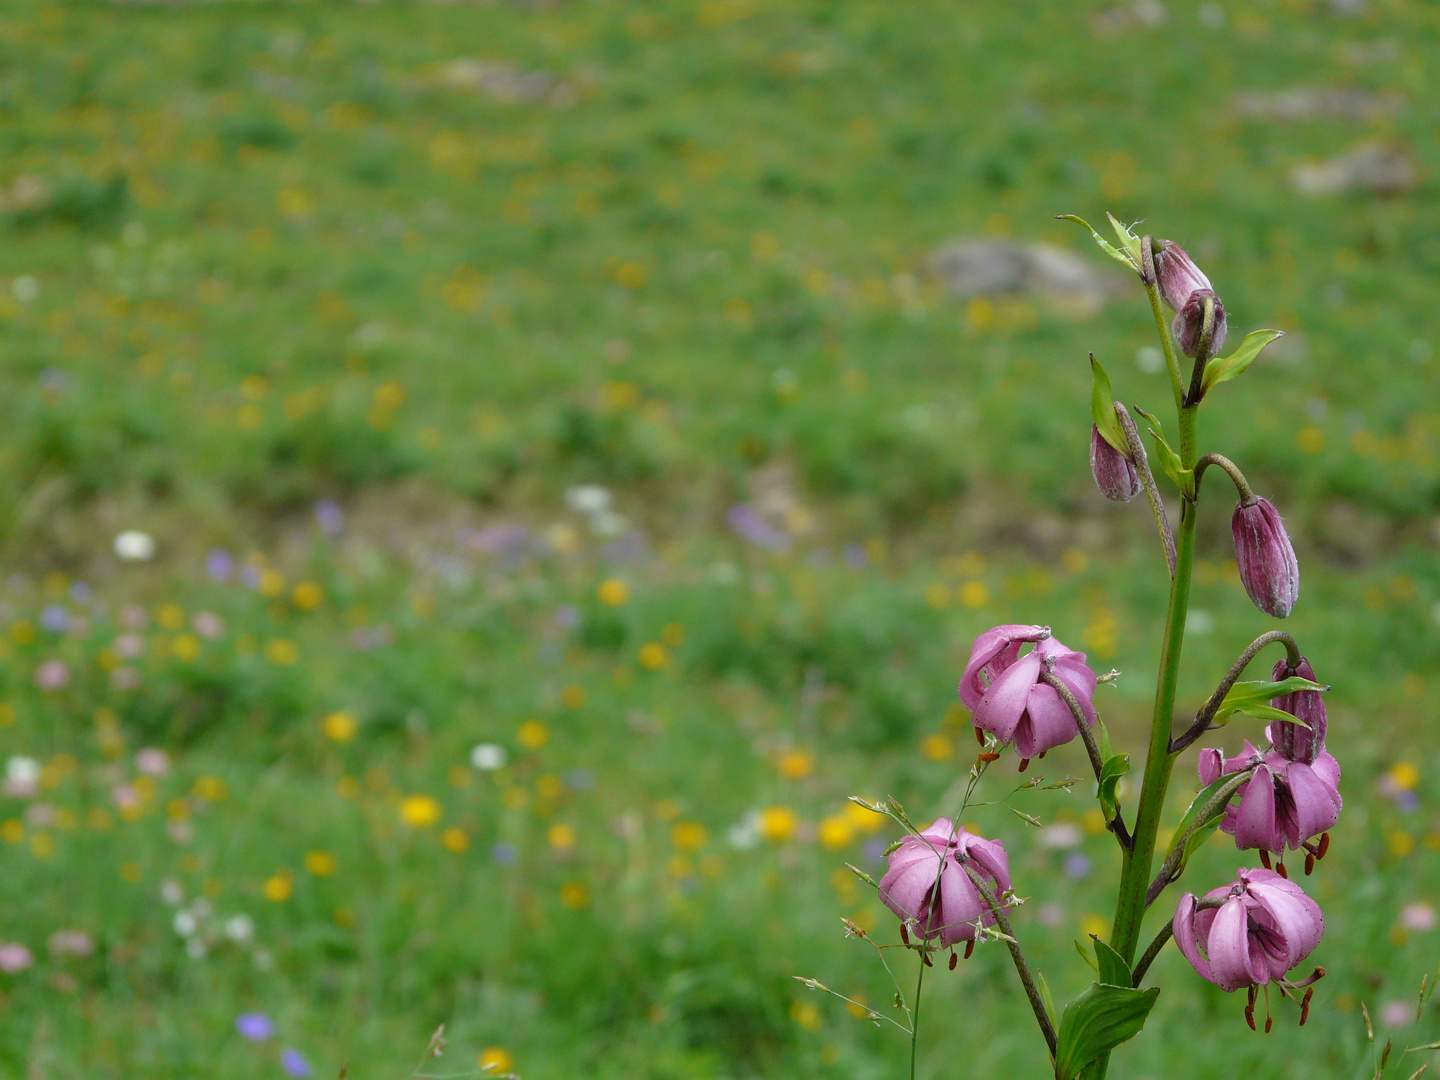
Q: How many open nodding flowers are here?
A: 4